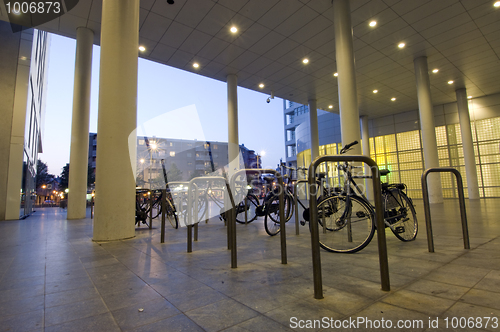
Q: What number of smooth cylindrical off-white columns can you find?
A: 8